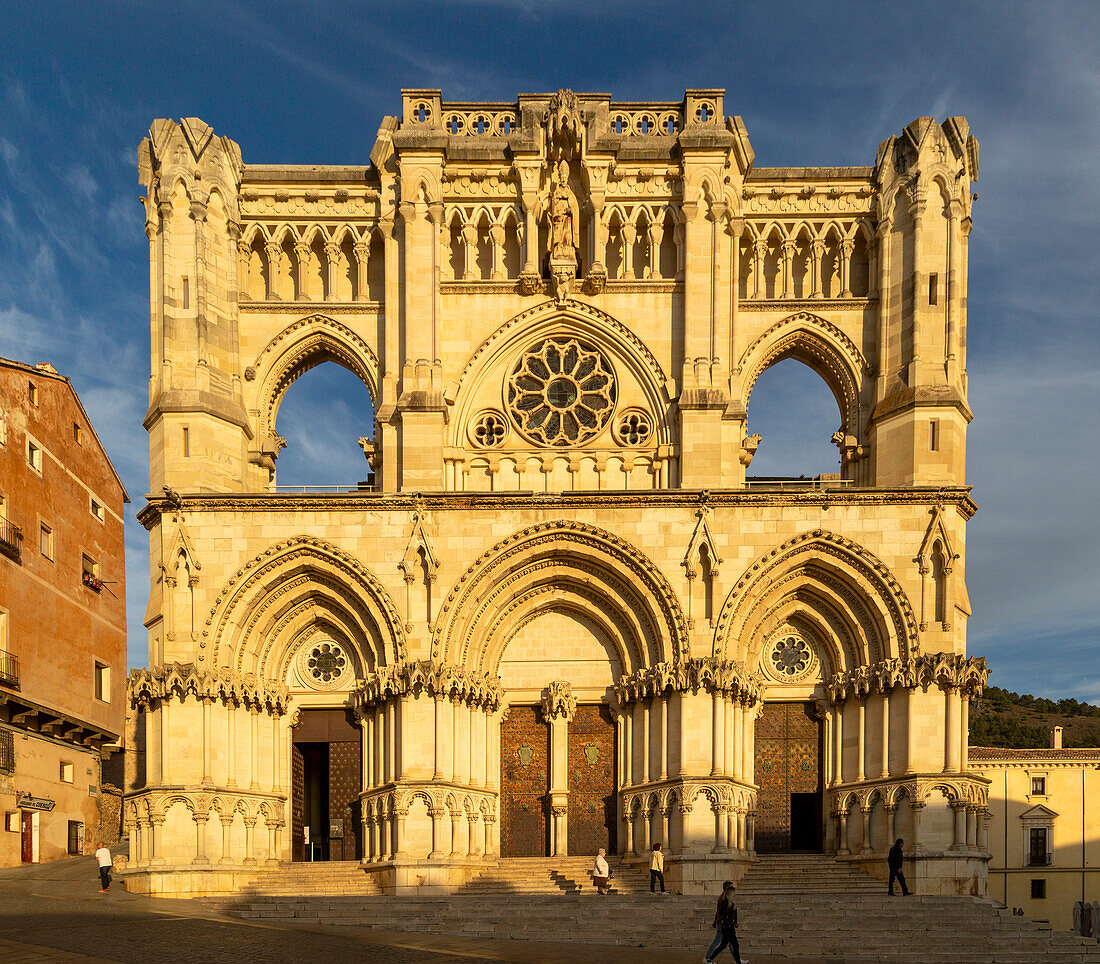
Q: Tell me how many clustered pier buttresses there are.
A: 4